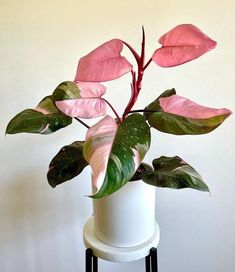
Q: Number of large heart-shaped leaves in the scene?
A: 8